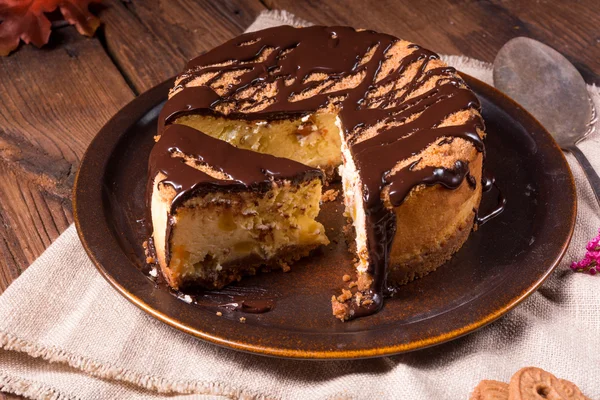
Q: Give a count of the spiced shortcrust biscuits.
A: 2